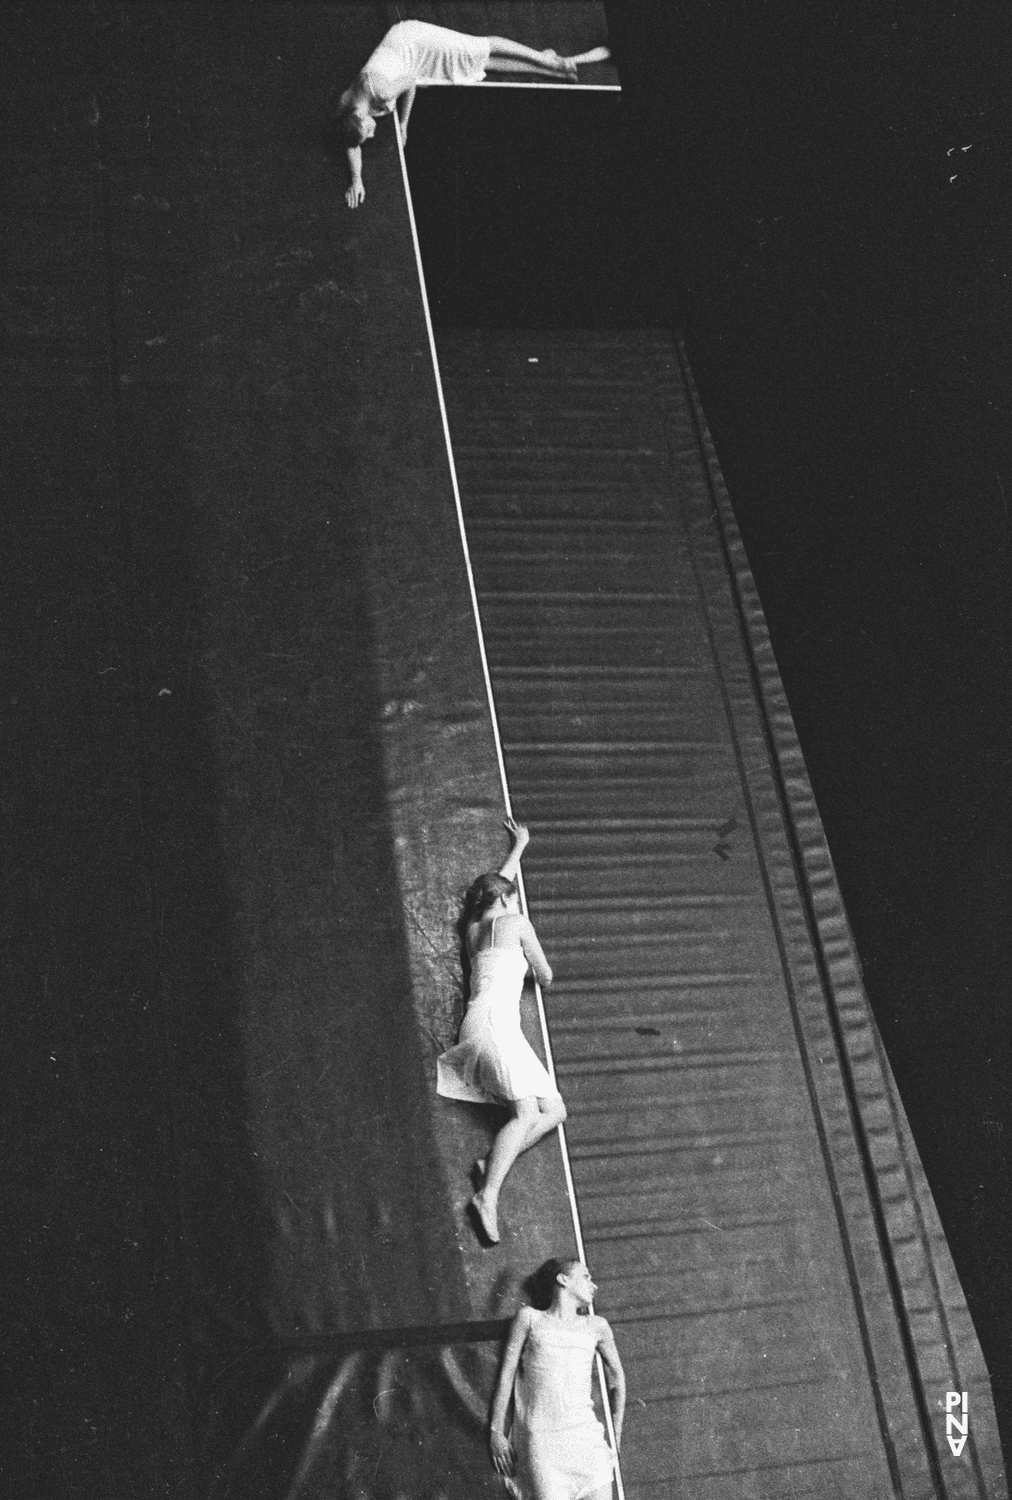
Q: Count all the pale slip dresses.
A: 3